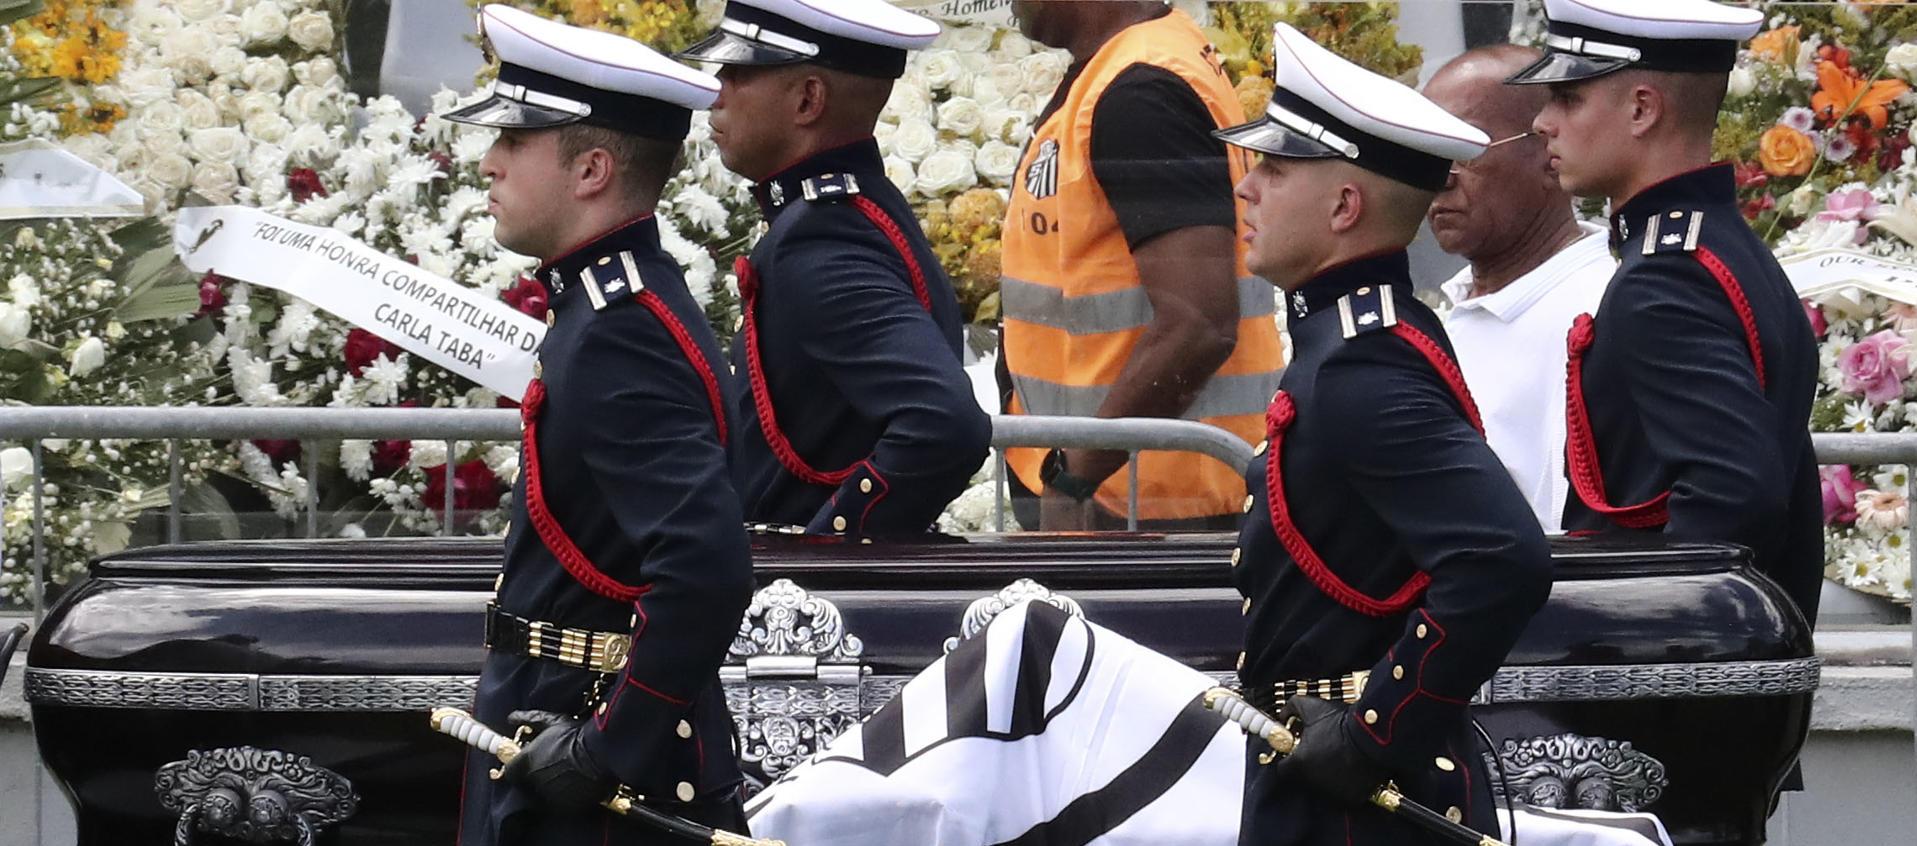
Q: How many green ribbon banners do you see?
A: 0